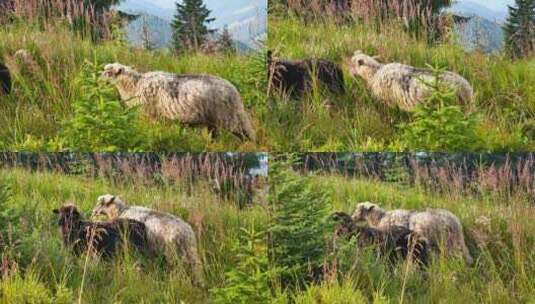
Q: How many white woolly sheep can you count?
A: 4